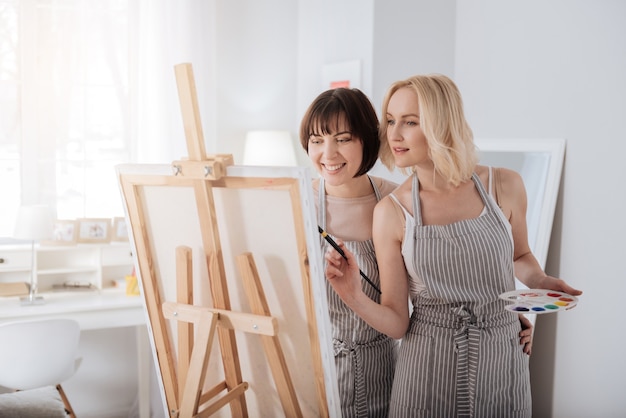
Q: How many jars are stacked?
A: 0